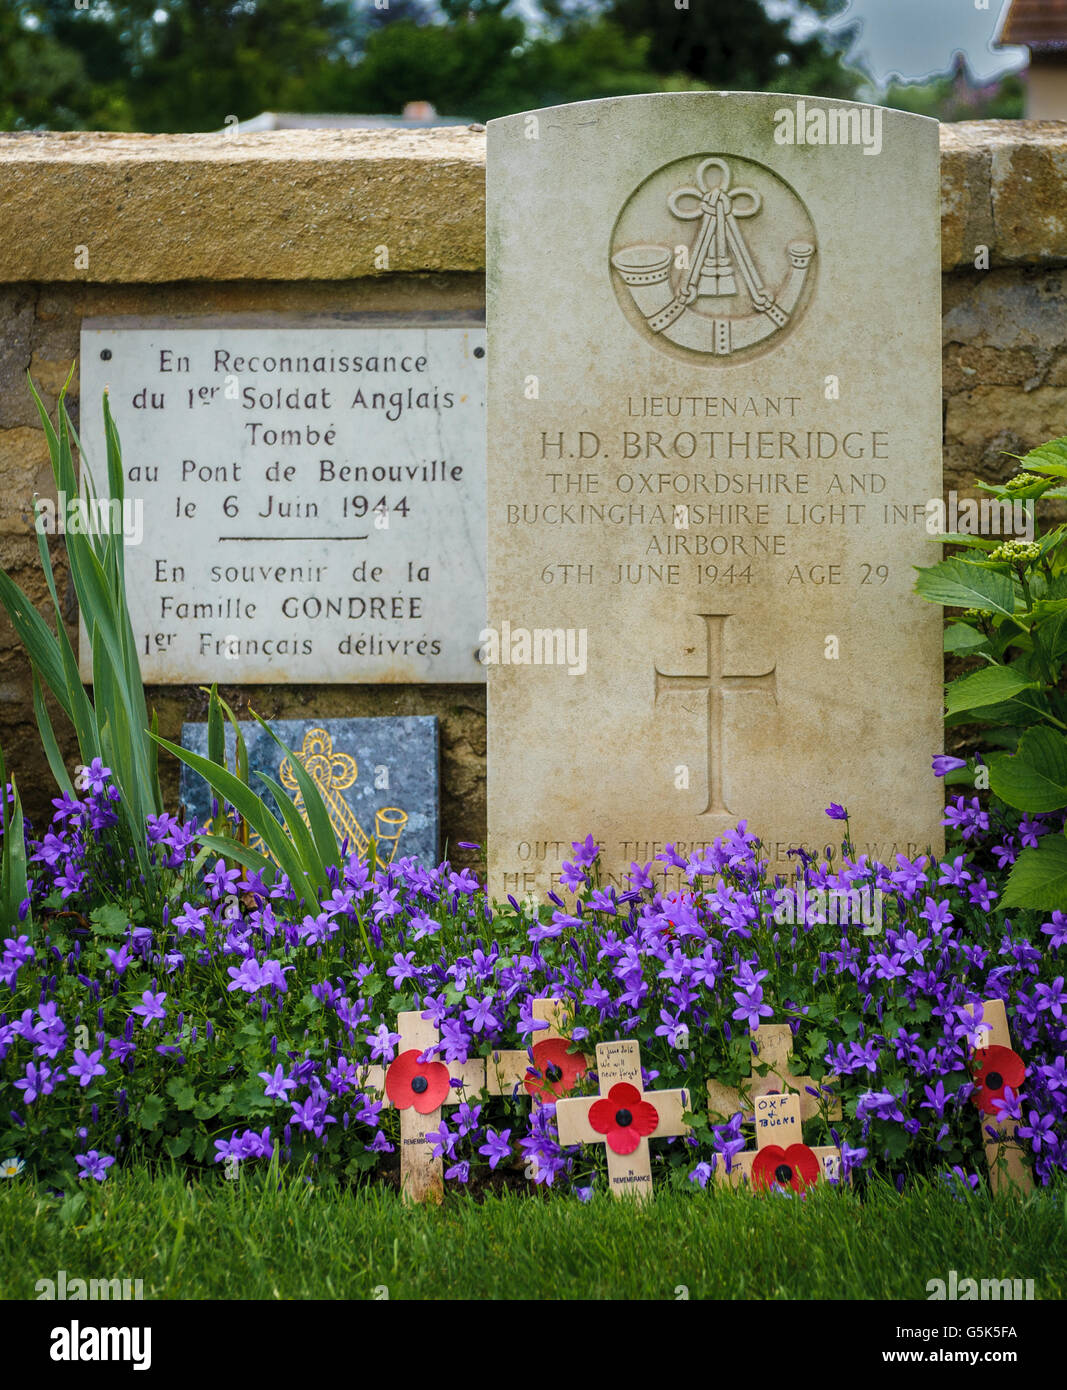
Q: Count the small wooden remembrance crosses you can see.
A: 6